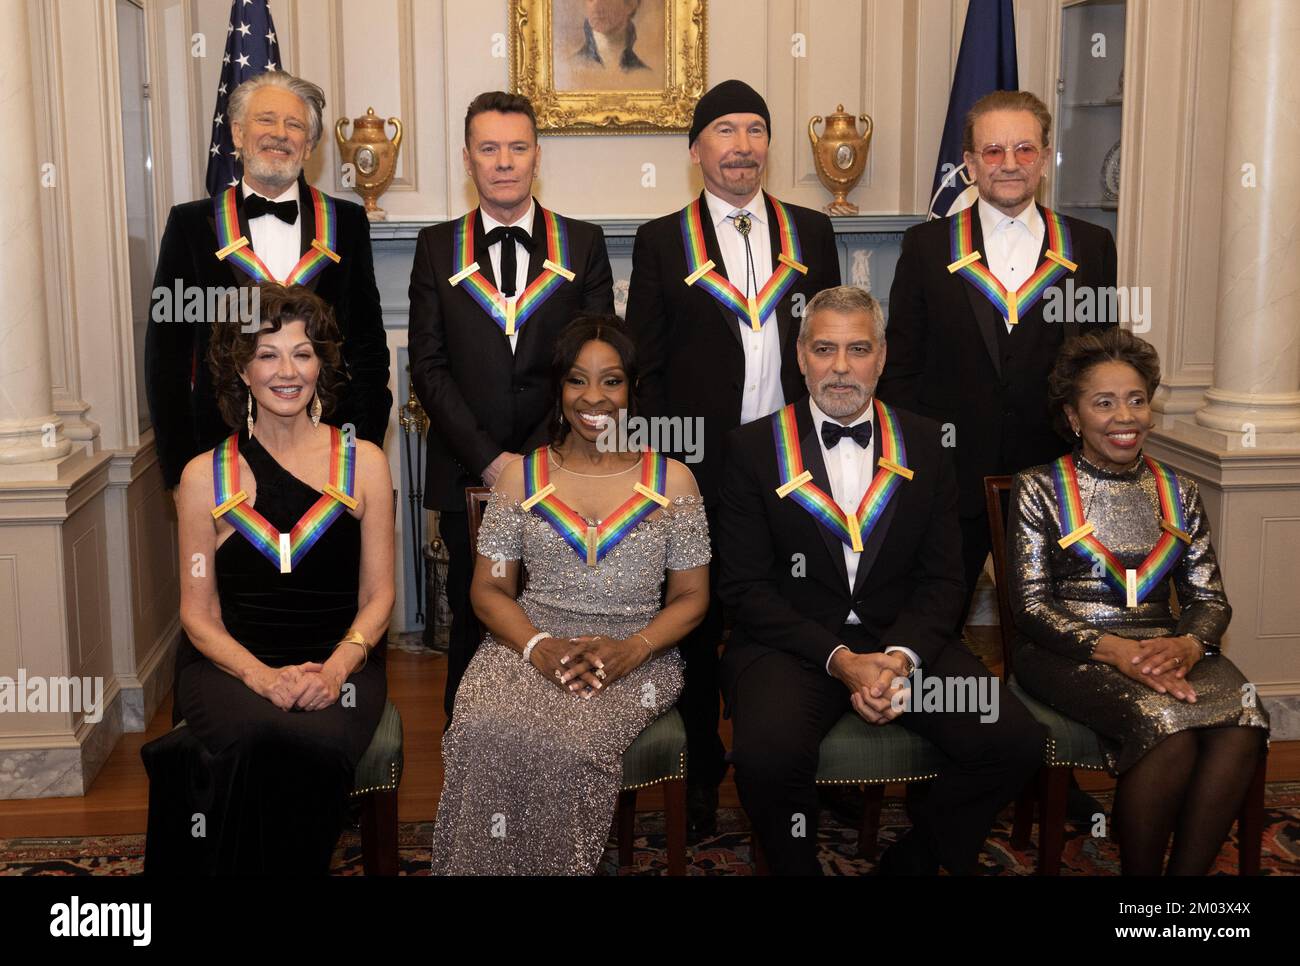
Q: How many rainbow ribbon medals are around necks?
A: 8